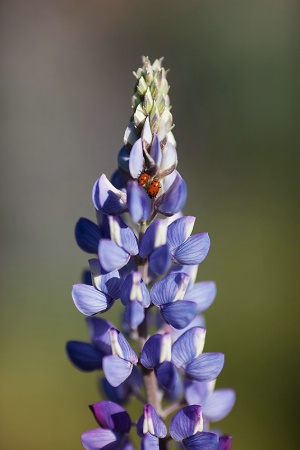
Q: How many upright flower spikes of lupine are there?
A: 1